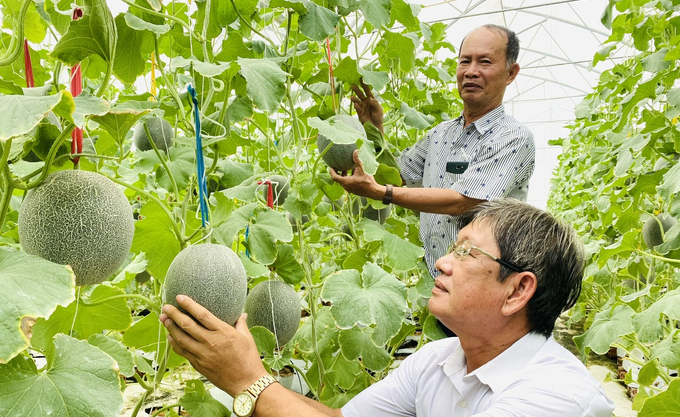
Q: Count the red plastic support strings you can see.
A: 4